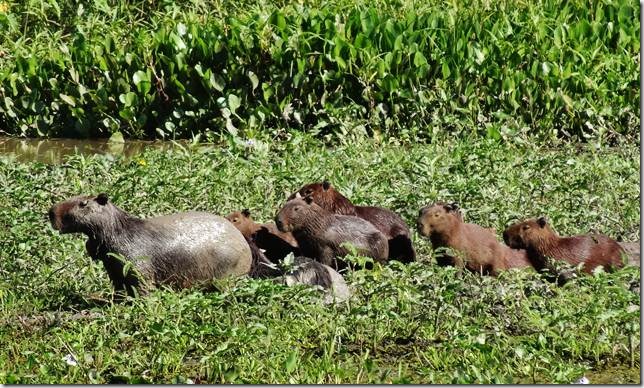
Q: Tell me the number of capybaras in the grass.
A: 7